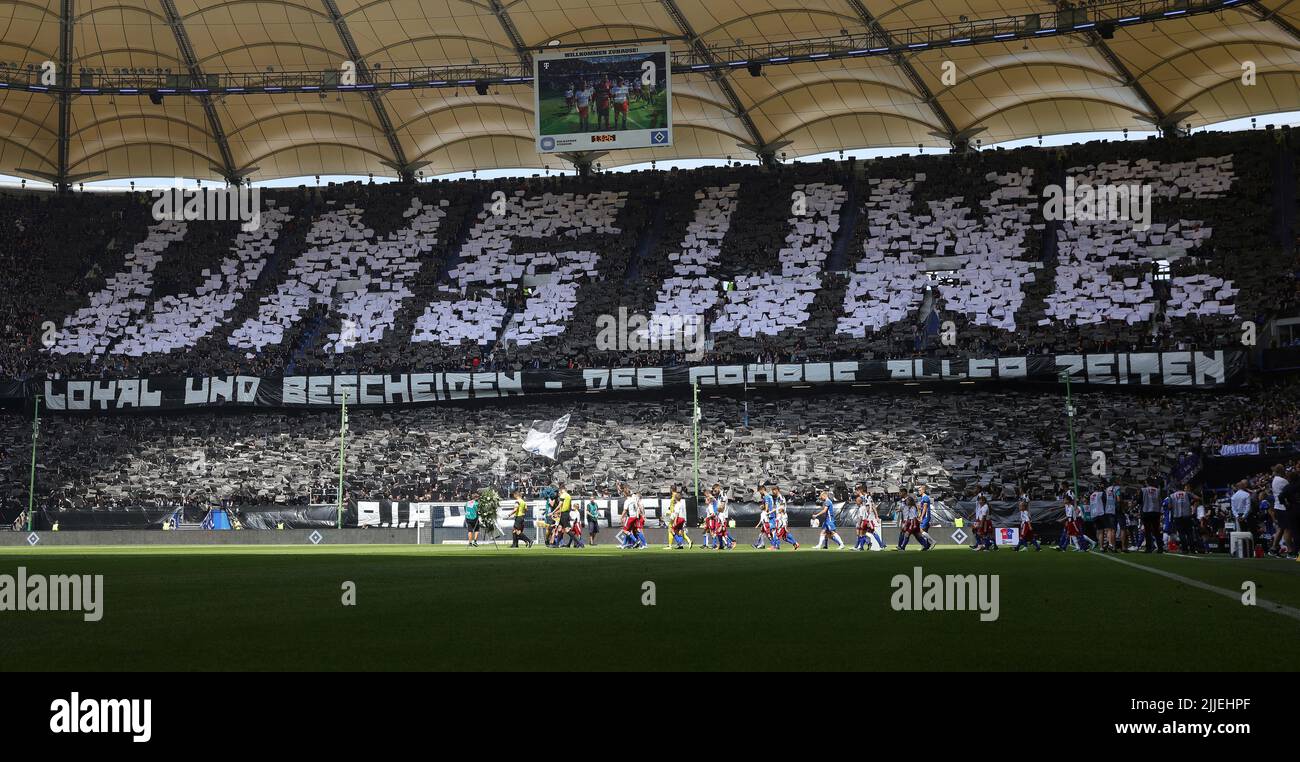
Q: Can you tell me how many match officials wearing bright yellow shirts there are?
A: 2